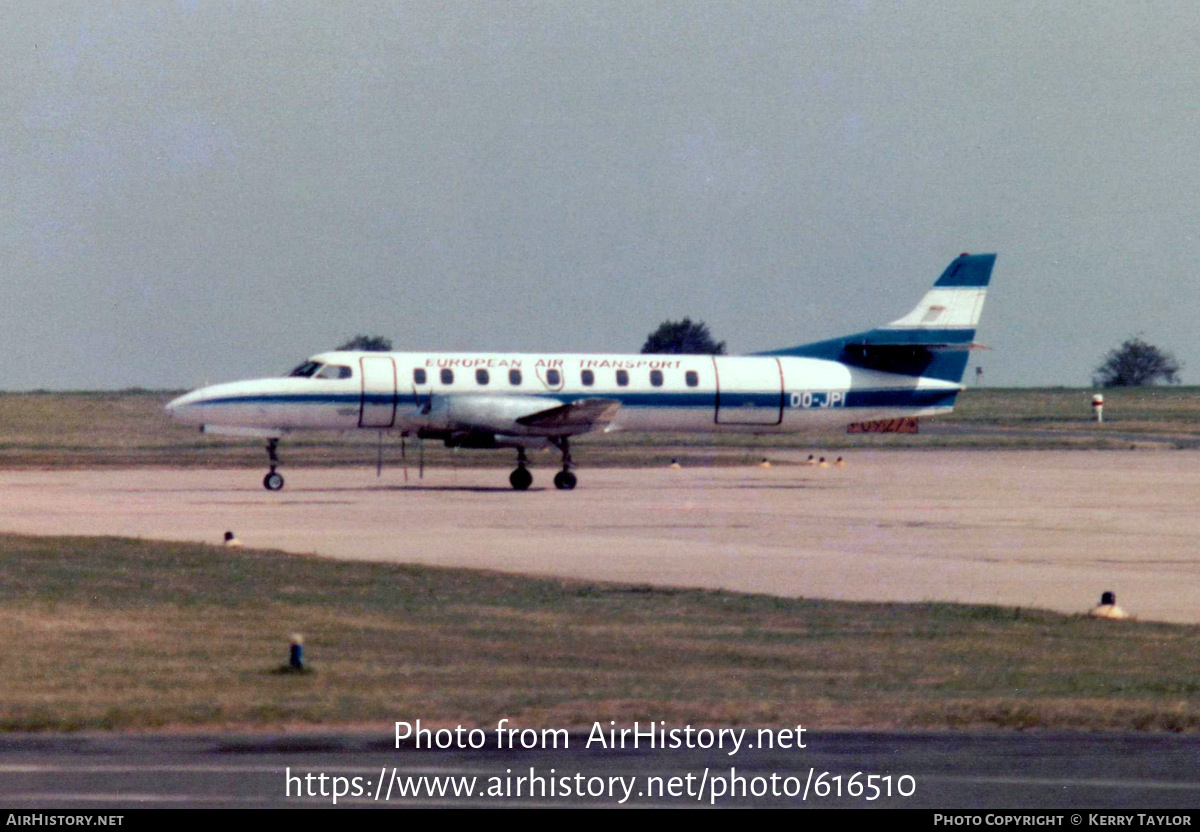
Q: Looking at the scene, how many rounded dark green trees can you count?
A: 3